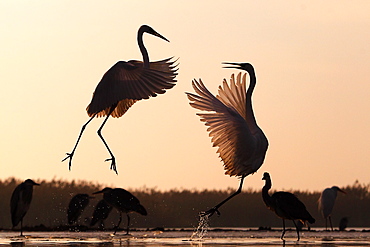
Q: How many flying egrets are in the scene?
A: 2